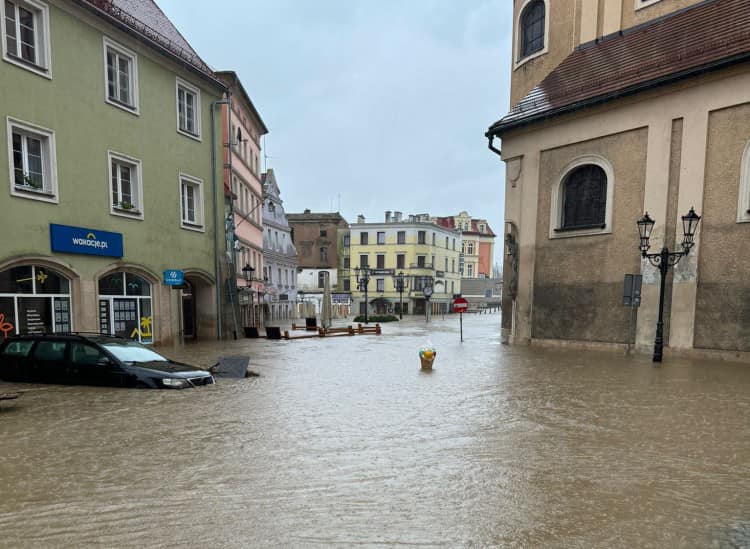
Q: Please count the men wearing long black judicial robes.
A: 0